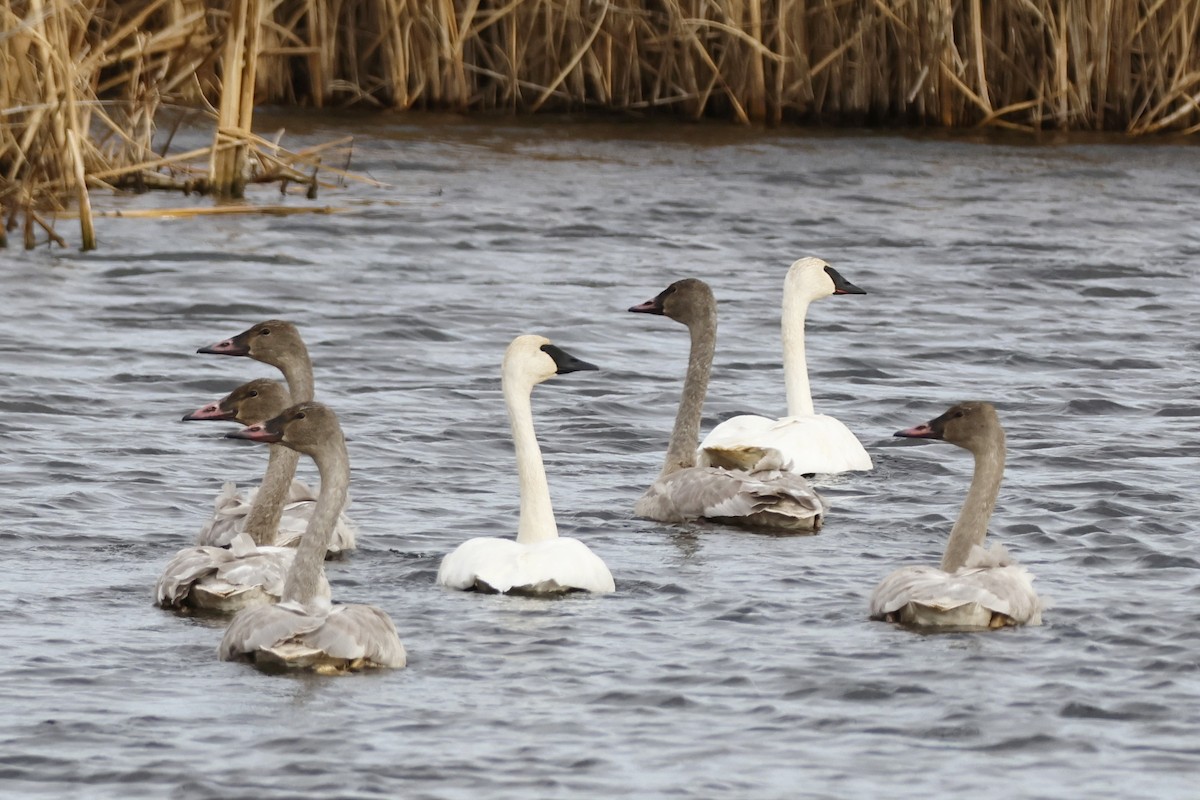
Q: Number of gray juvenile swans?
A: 5